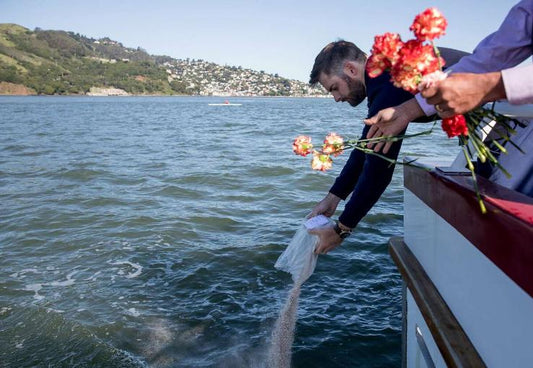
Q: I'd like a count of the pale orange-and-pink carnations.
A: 3